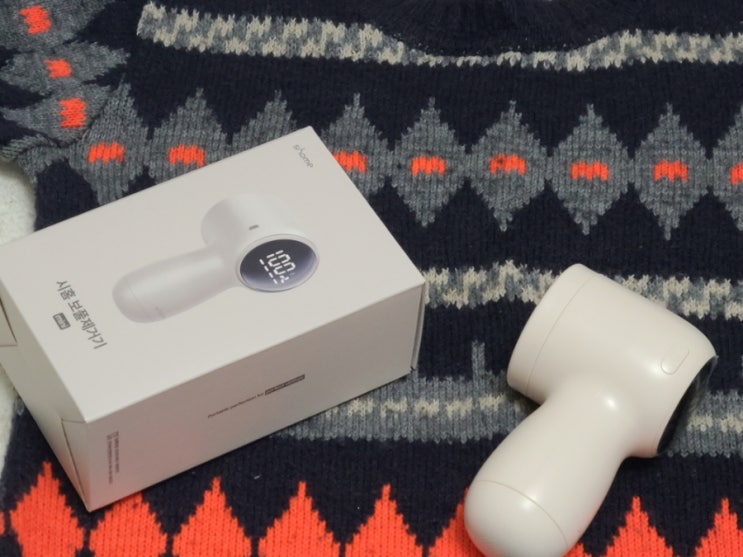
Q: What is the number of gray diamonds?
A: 12